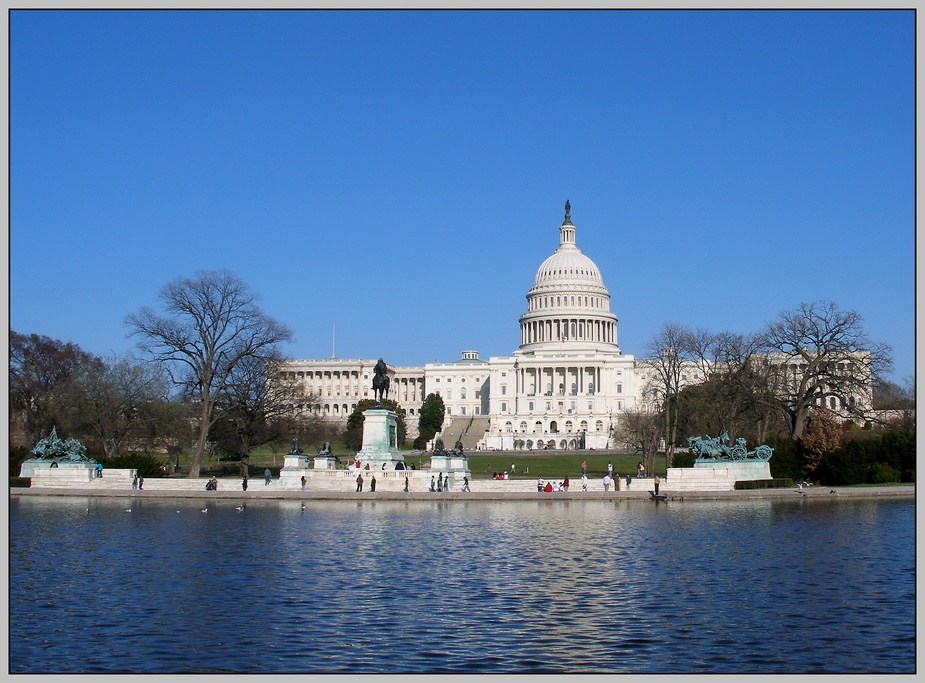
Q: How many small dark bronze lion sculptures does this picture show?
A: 4